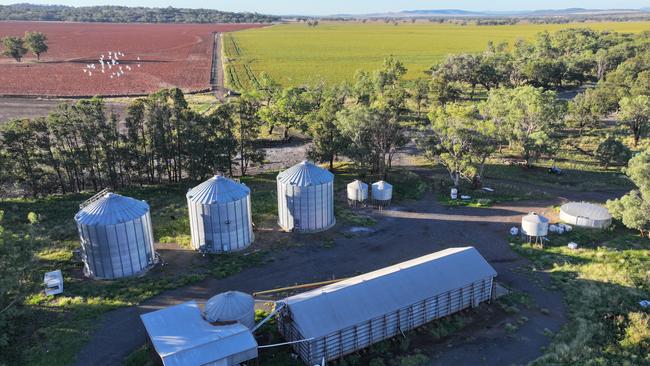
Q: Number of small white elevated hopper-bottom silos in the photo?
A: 3